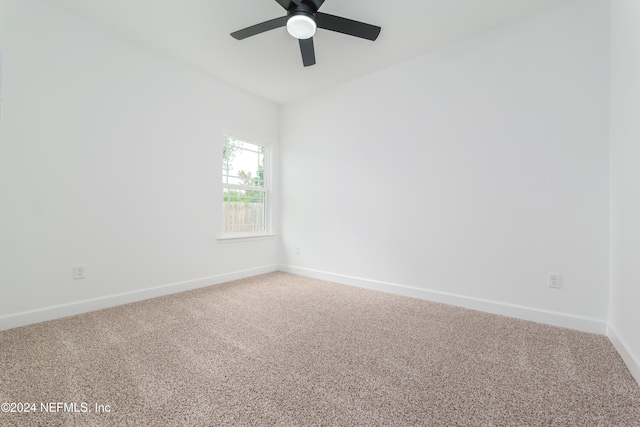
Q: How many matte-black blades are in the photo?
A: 5